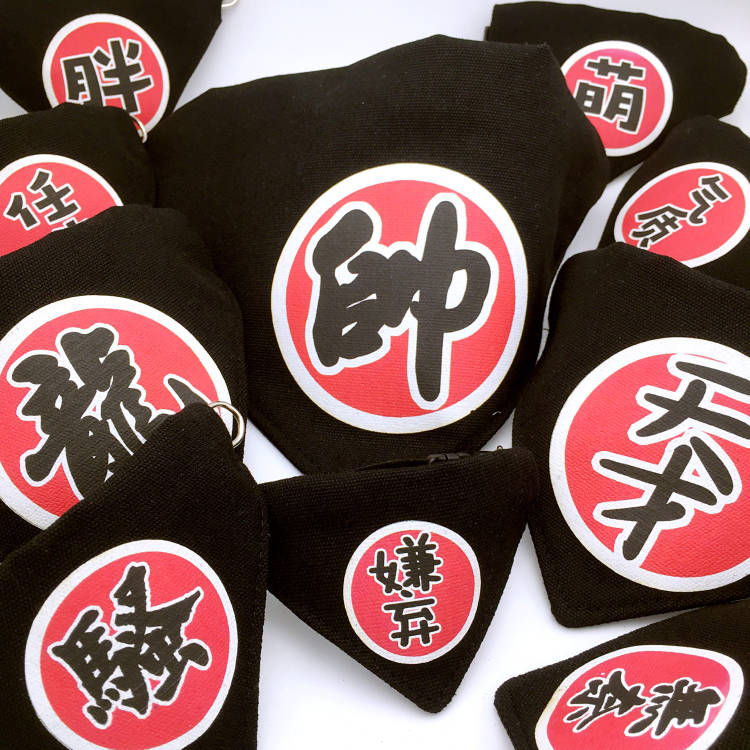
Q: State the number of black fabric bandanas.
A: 10